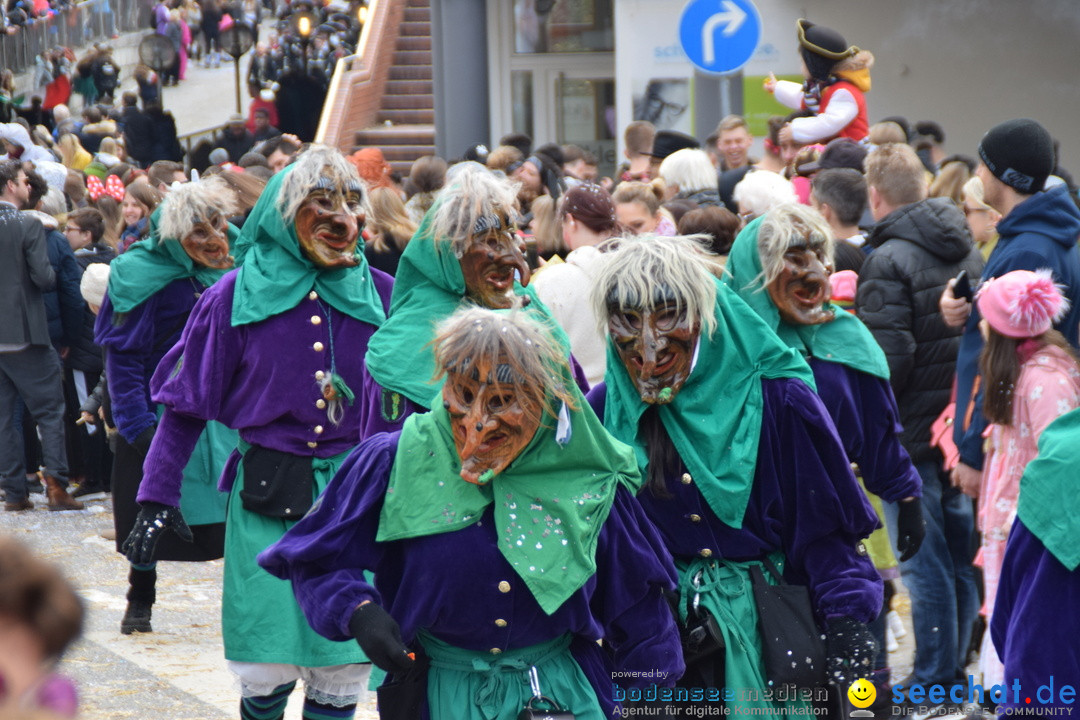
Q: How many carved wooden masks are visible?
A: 6